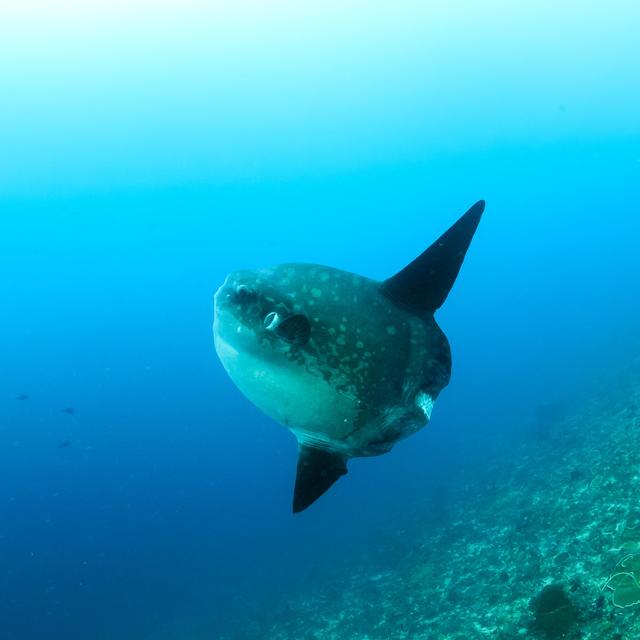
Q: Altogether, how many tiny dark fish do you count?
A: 3